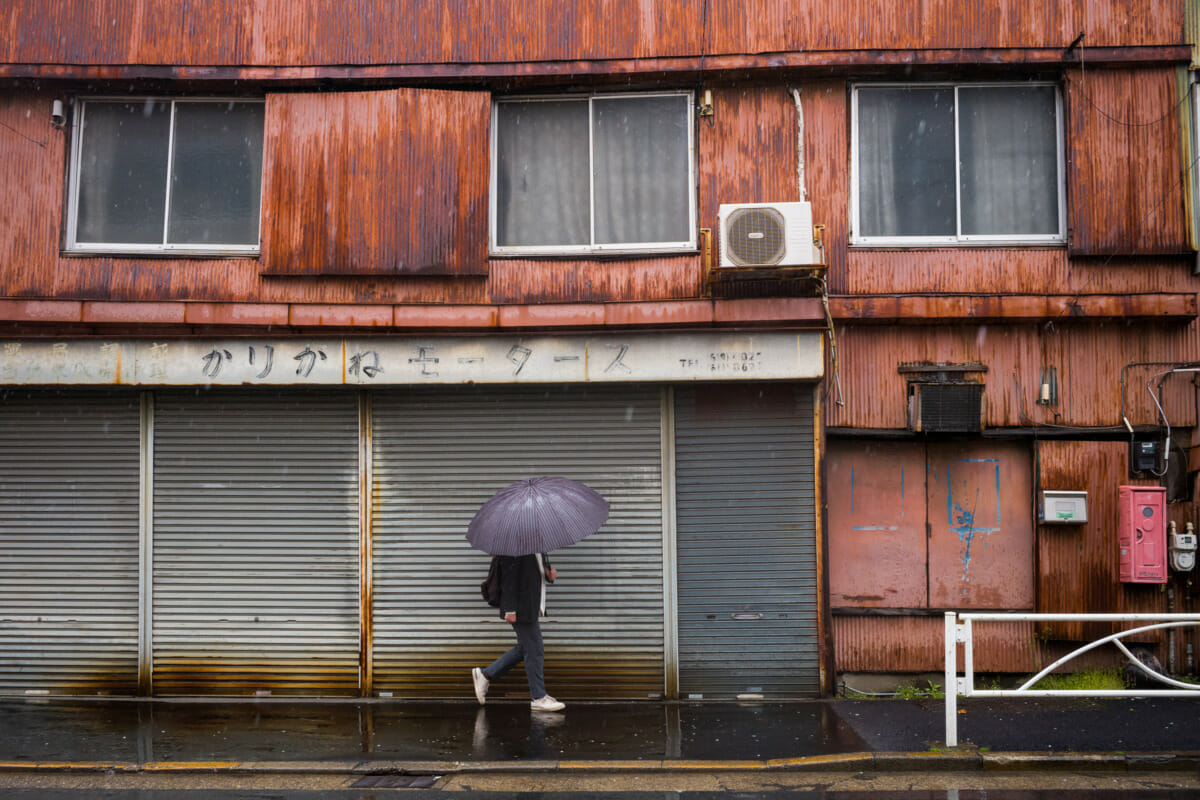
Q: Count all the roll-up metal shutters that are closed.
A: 4